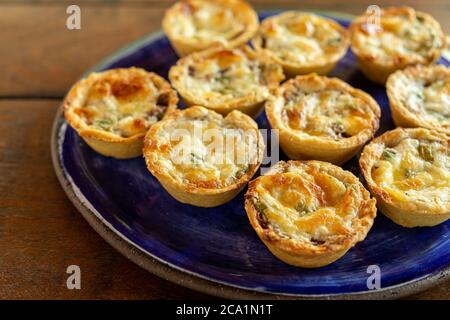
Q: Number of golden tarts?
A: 10